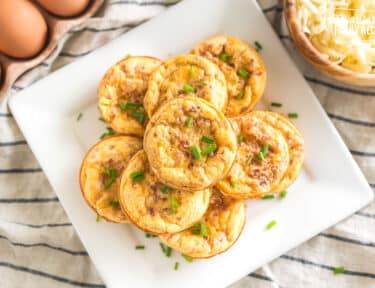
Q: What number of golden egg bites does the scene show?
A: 9